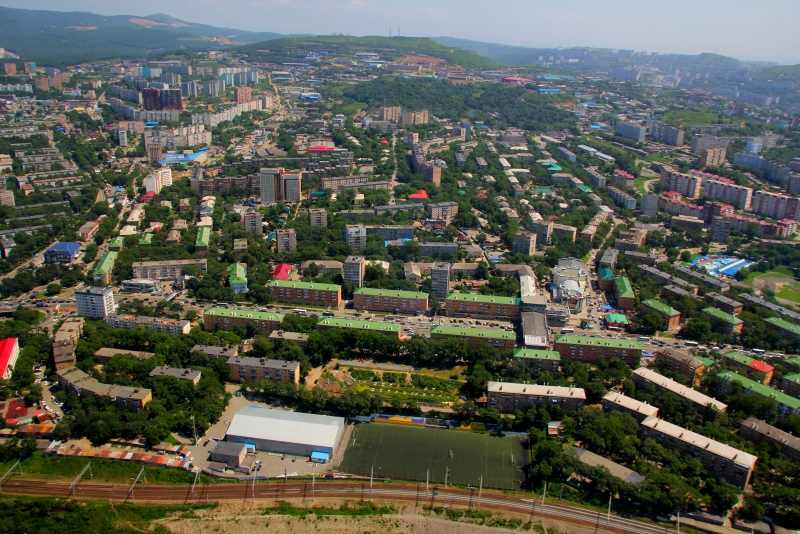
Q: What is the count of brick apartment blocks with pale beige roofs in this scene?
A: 4